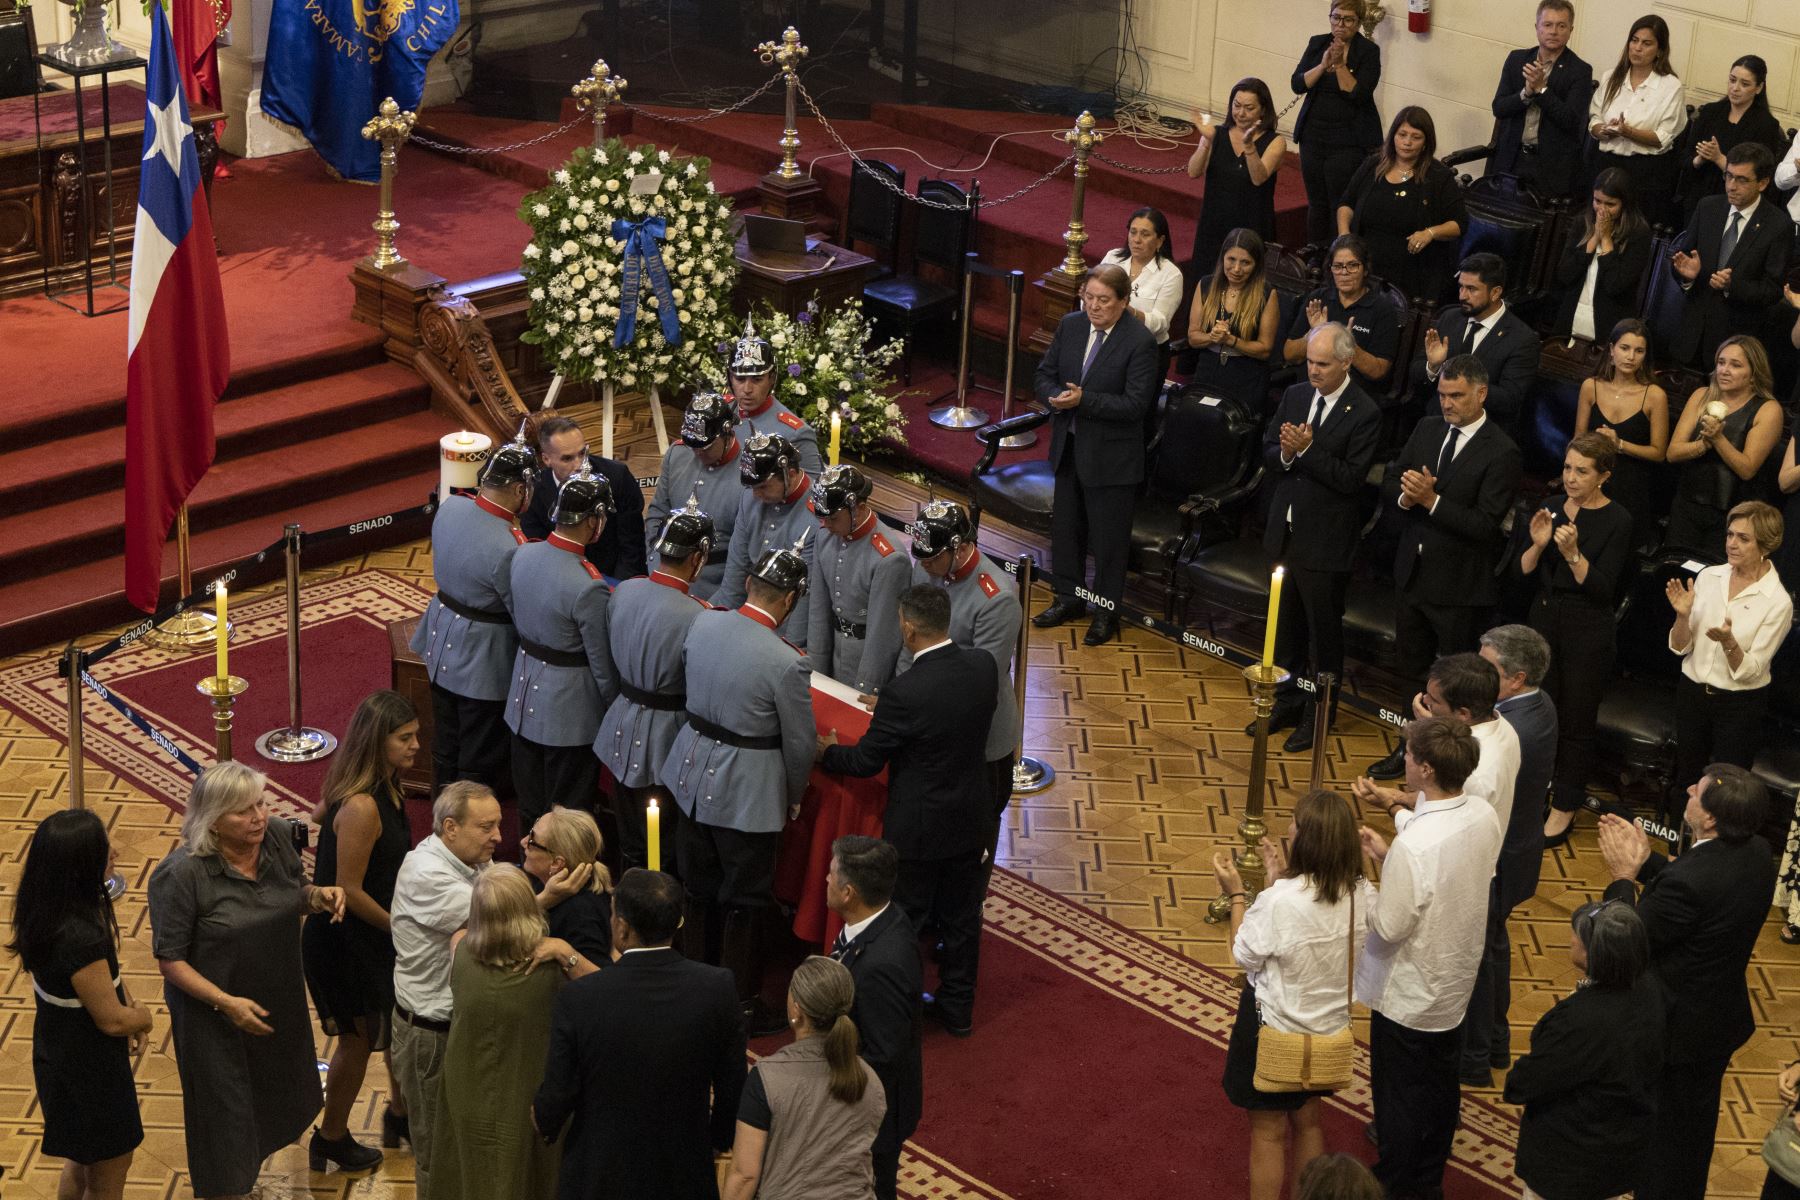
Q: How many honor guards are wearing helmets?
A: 9